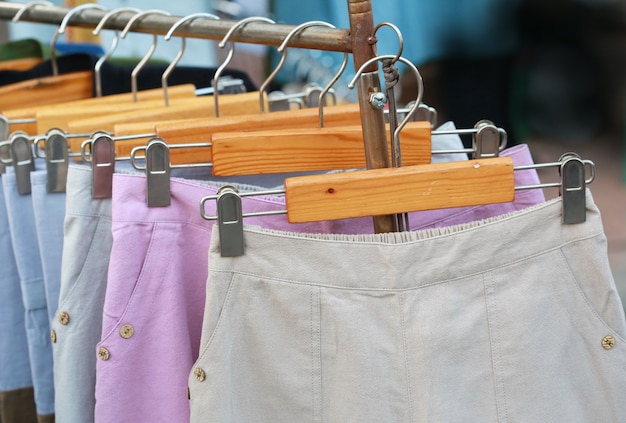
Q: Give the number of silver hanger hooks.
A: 8